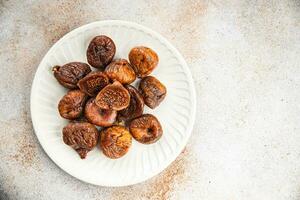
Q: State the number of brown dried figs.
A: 13